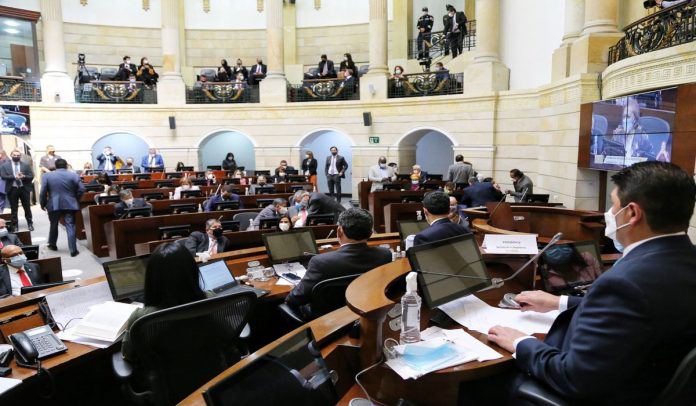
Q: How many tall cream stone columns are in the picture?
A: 7